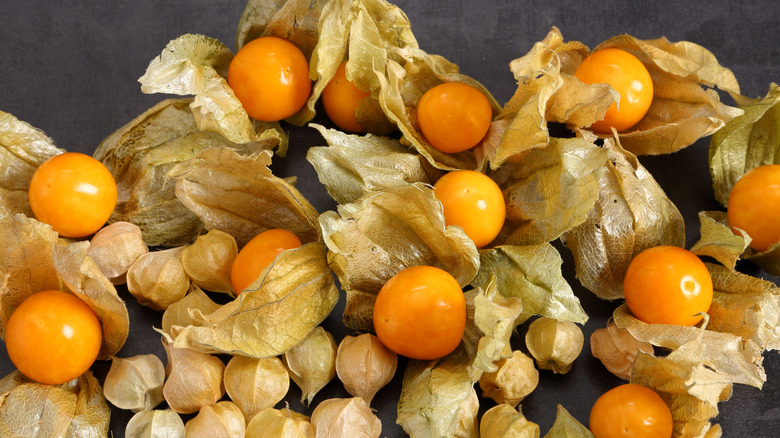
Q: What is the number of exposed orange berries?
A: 12